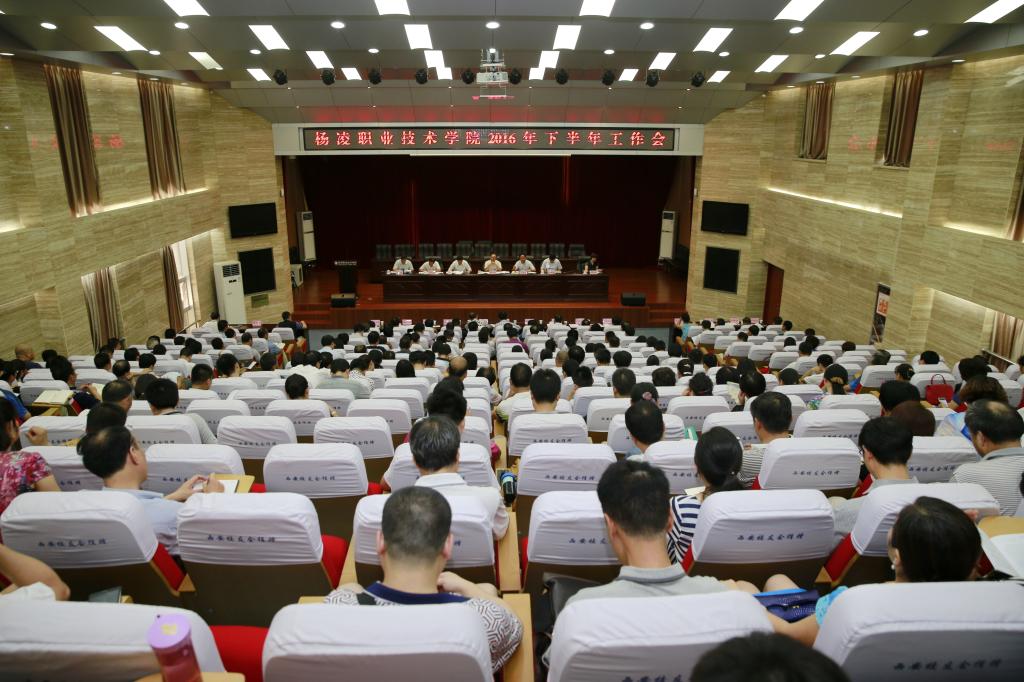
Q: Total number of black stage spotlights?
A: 10